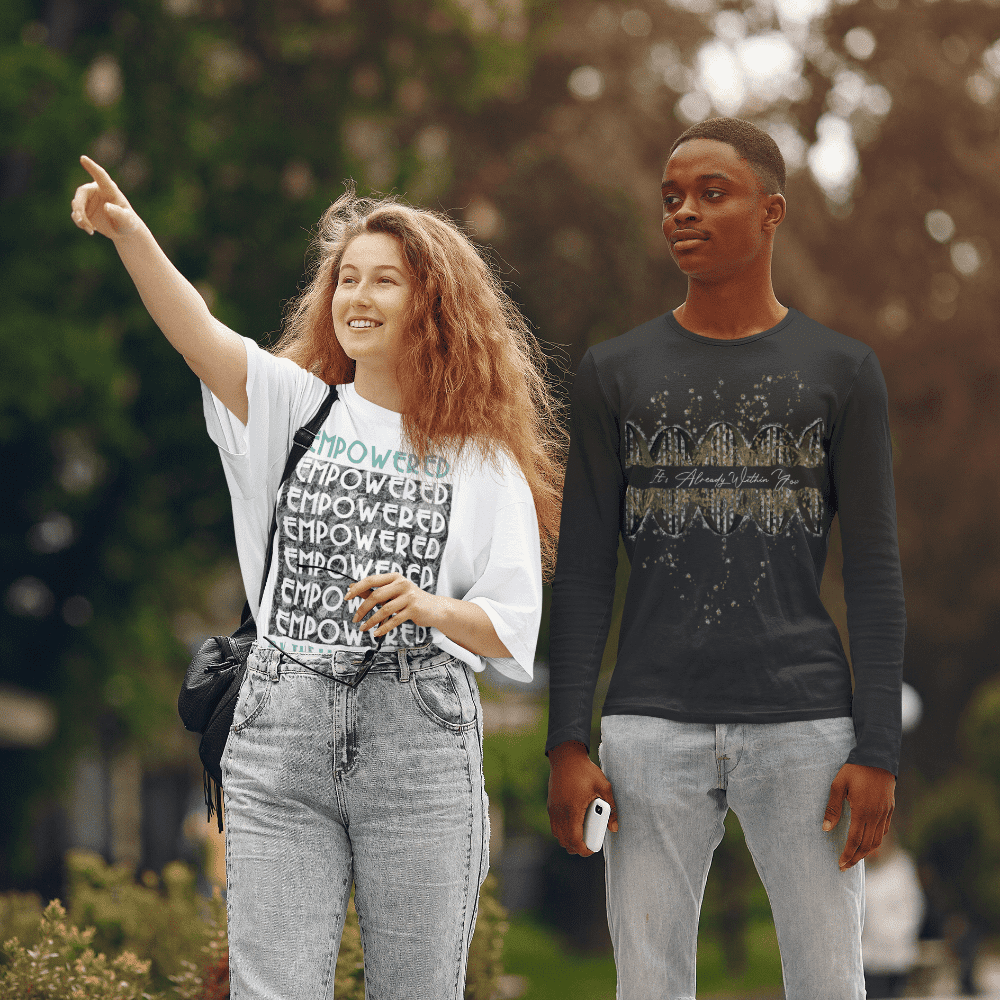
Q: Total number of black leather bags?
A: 1